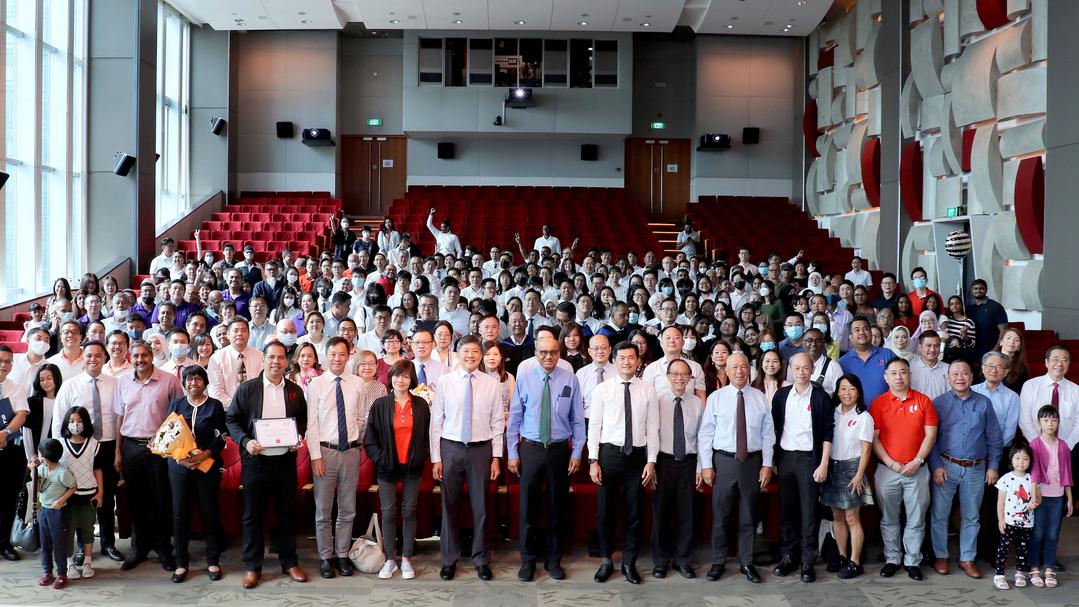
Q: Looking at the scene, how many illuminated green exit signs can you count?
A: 3